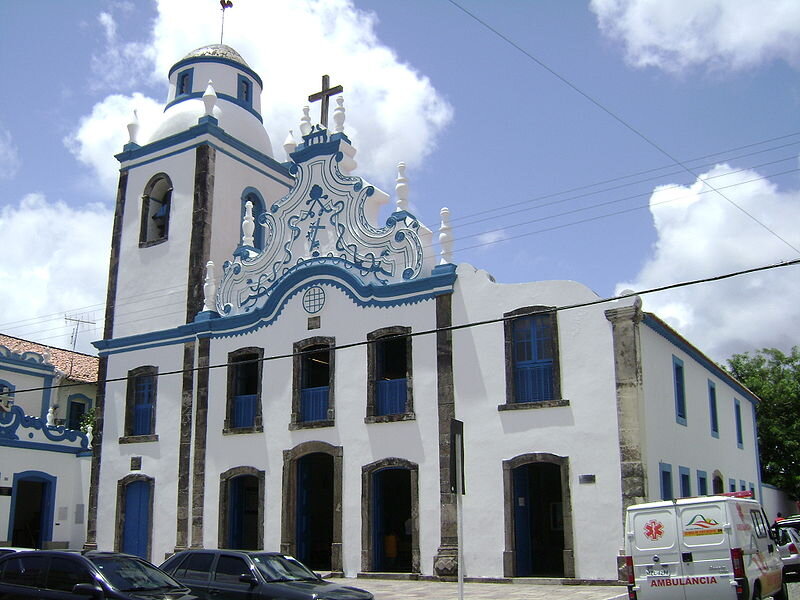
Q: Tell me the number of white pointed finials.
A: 9